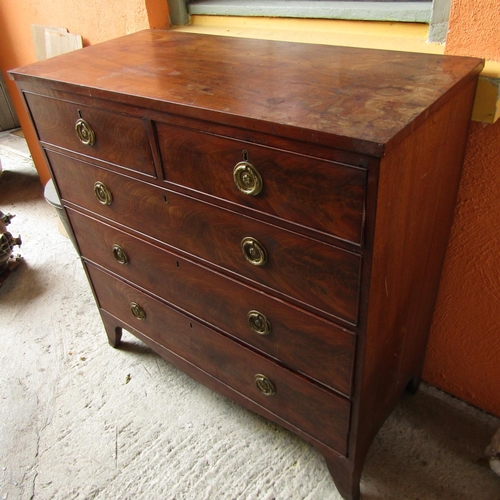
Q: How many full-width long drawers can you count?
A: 3